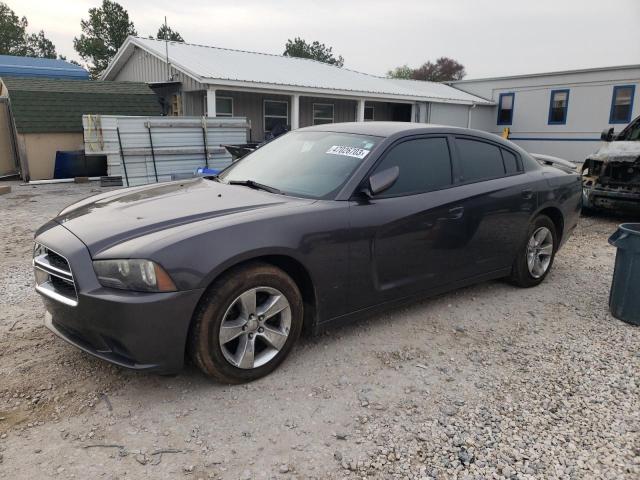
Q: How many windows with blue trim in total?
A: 3